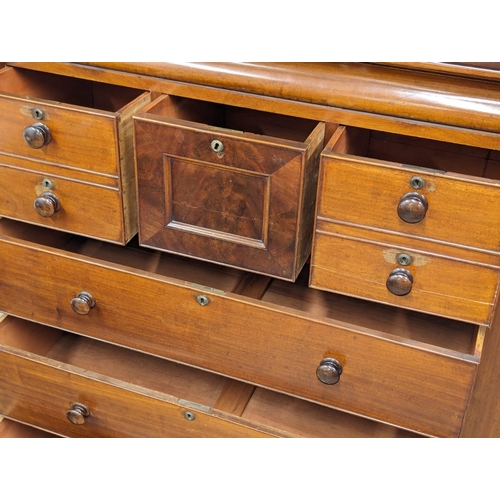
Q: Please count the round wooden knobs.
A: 7